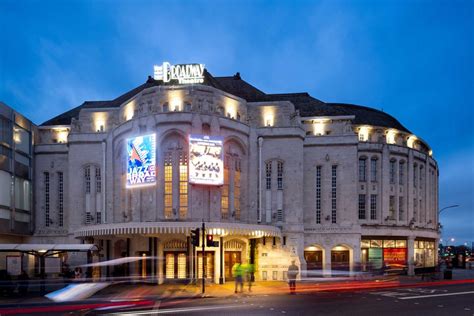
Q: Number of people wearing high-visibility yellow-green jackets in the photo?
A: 2